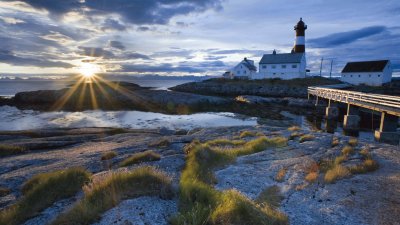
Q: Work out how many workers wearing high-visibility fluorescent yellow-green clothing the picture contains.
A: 0